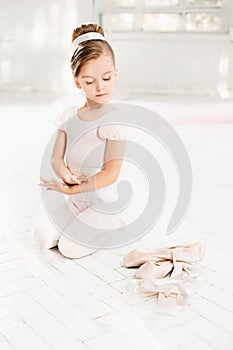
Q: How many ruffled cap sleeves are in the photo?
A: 2